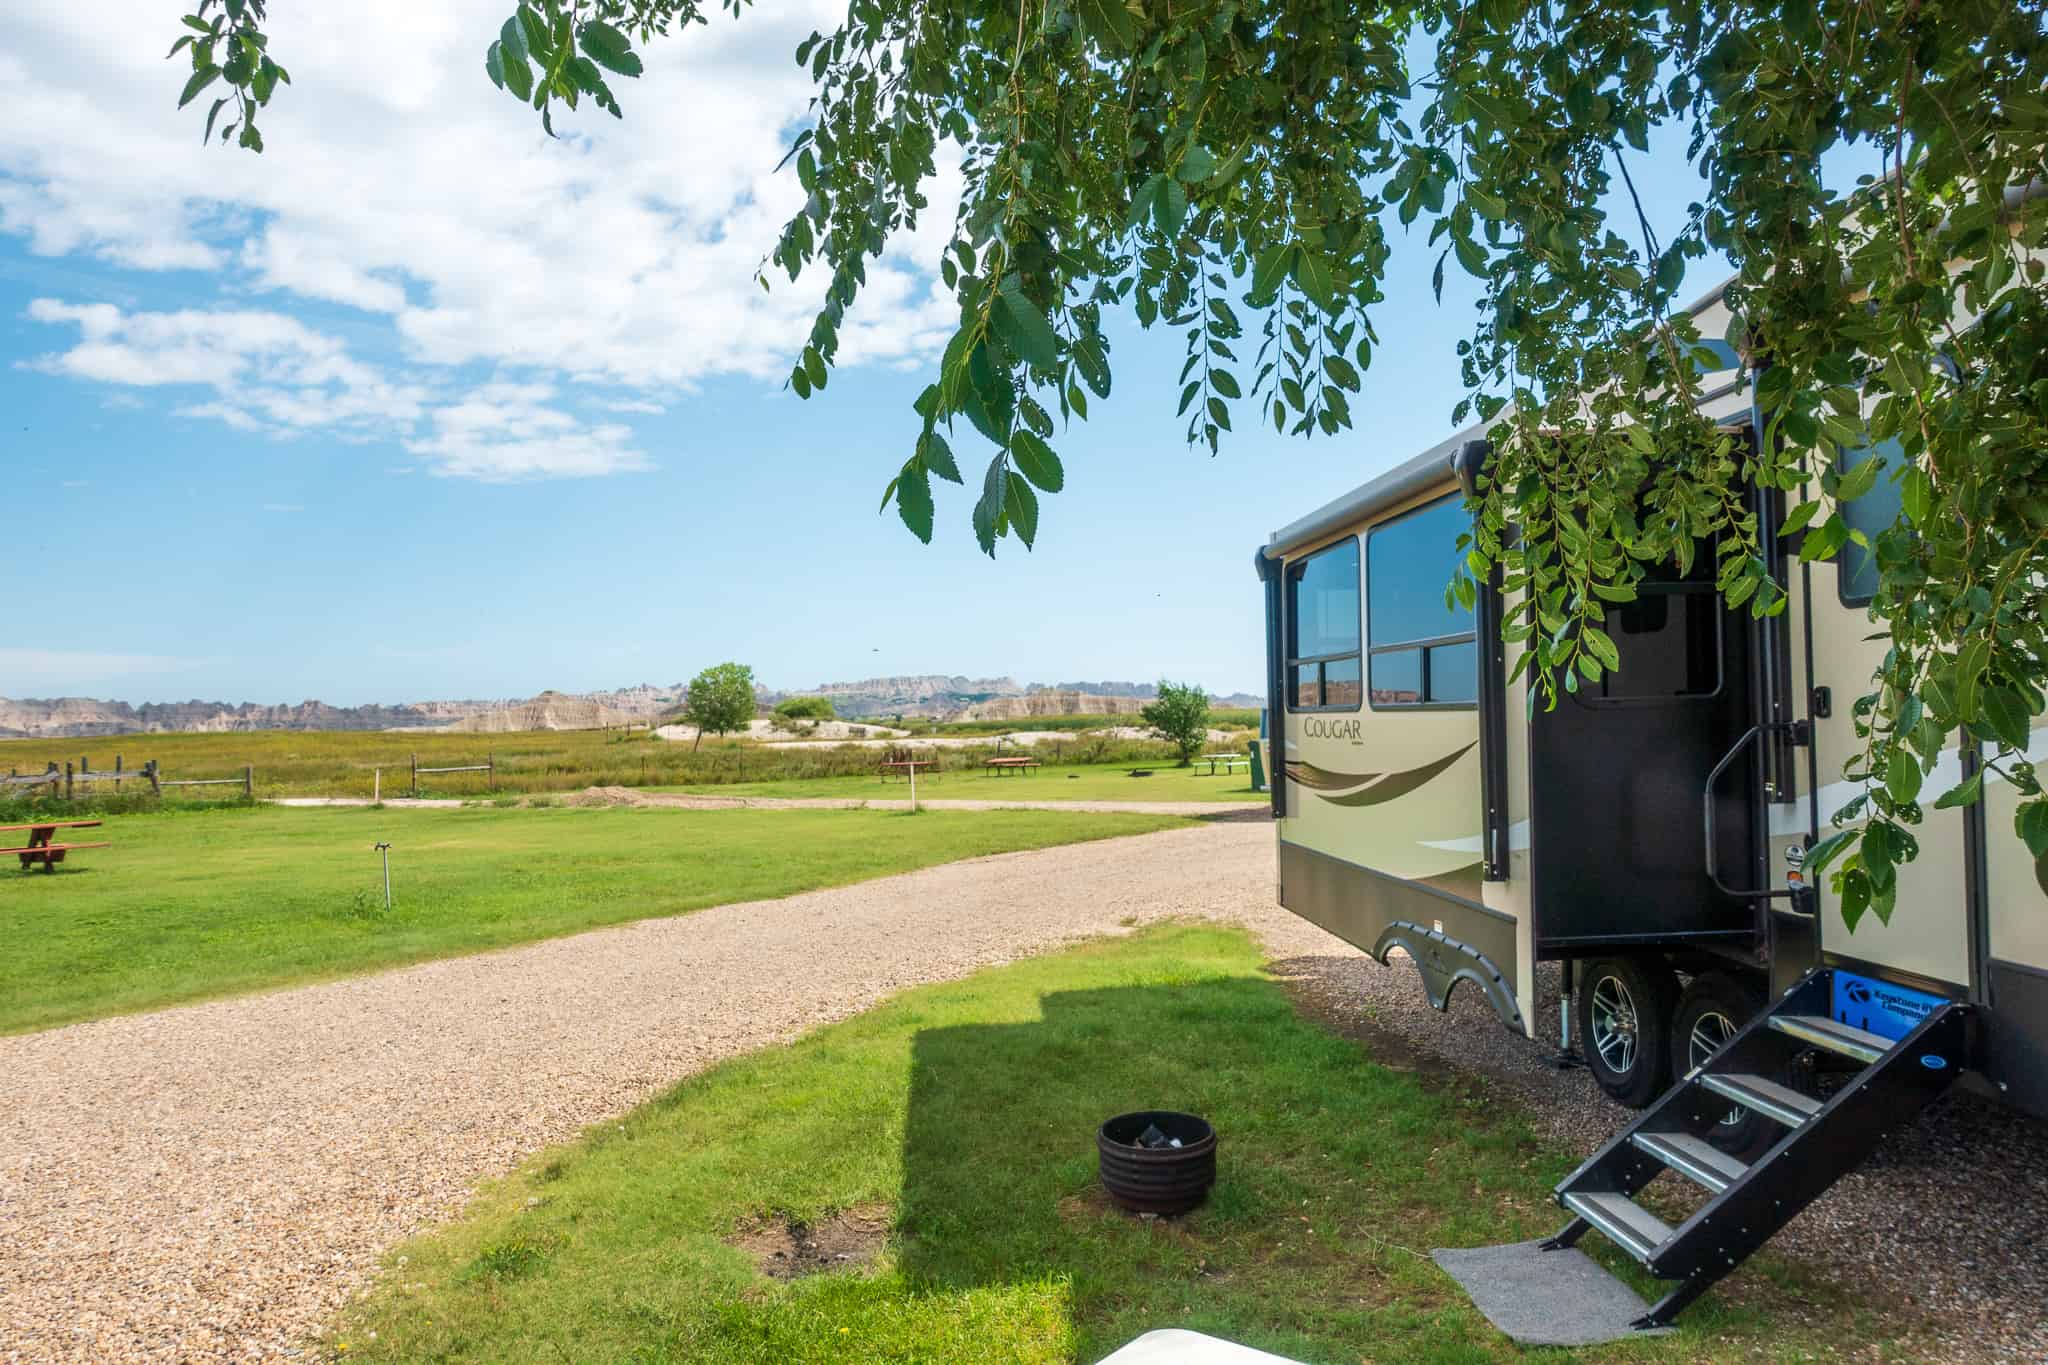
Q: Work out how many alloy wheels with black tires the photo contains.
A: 2